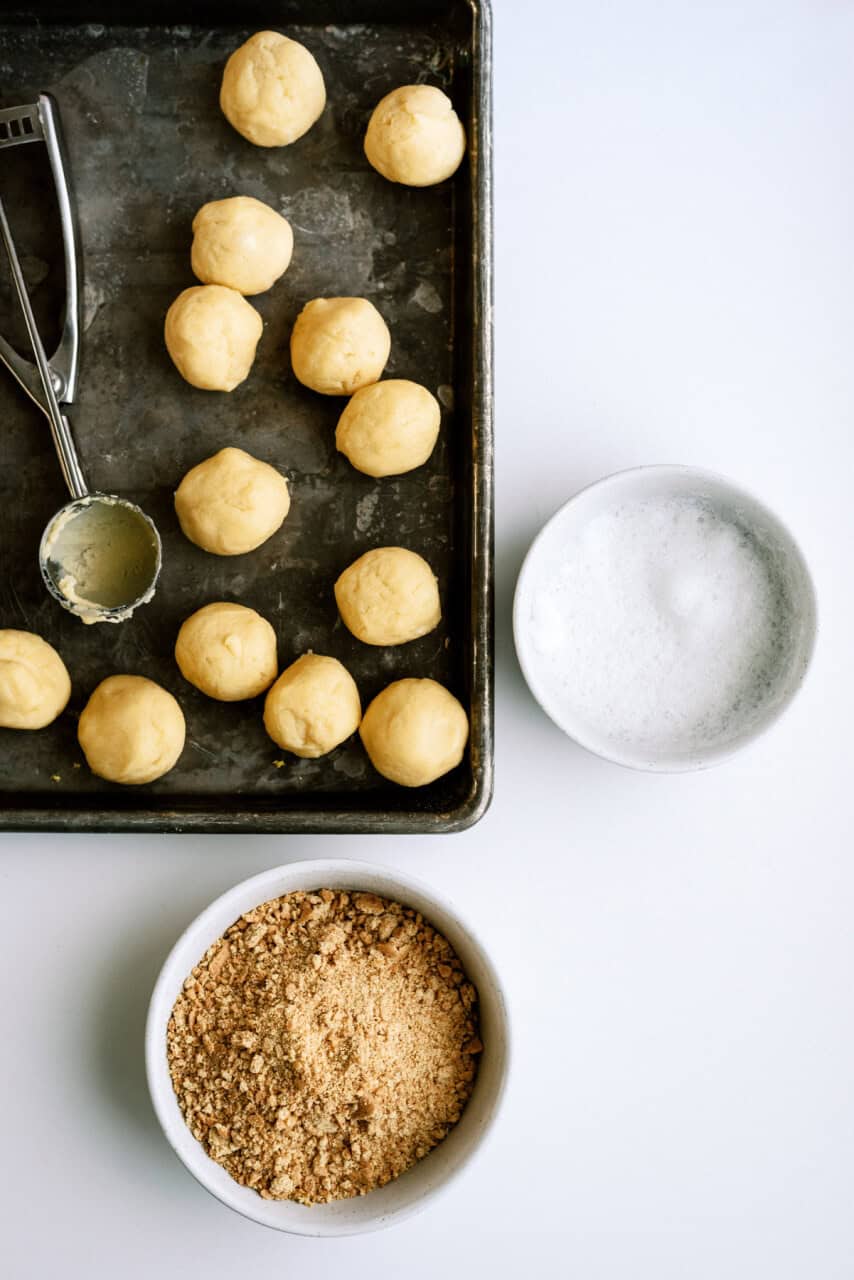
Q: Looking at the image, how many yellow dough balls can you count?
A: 13